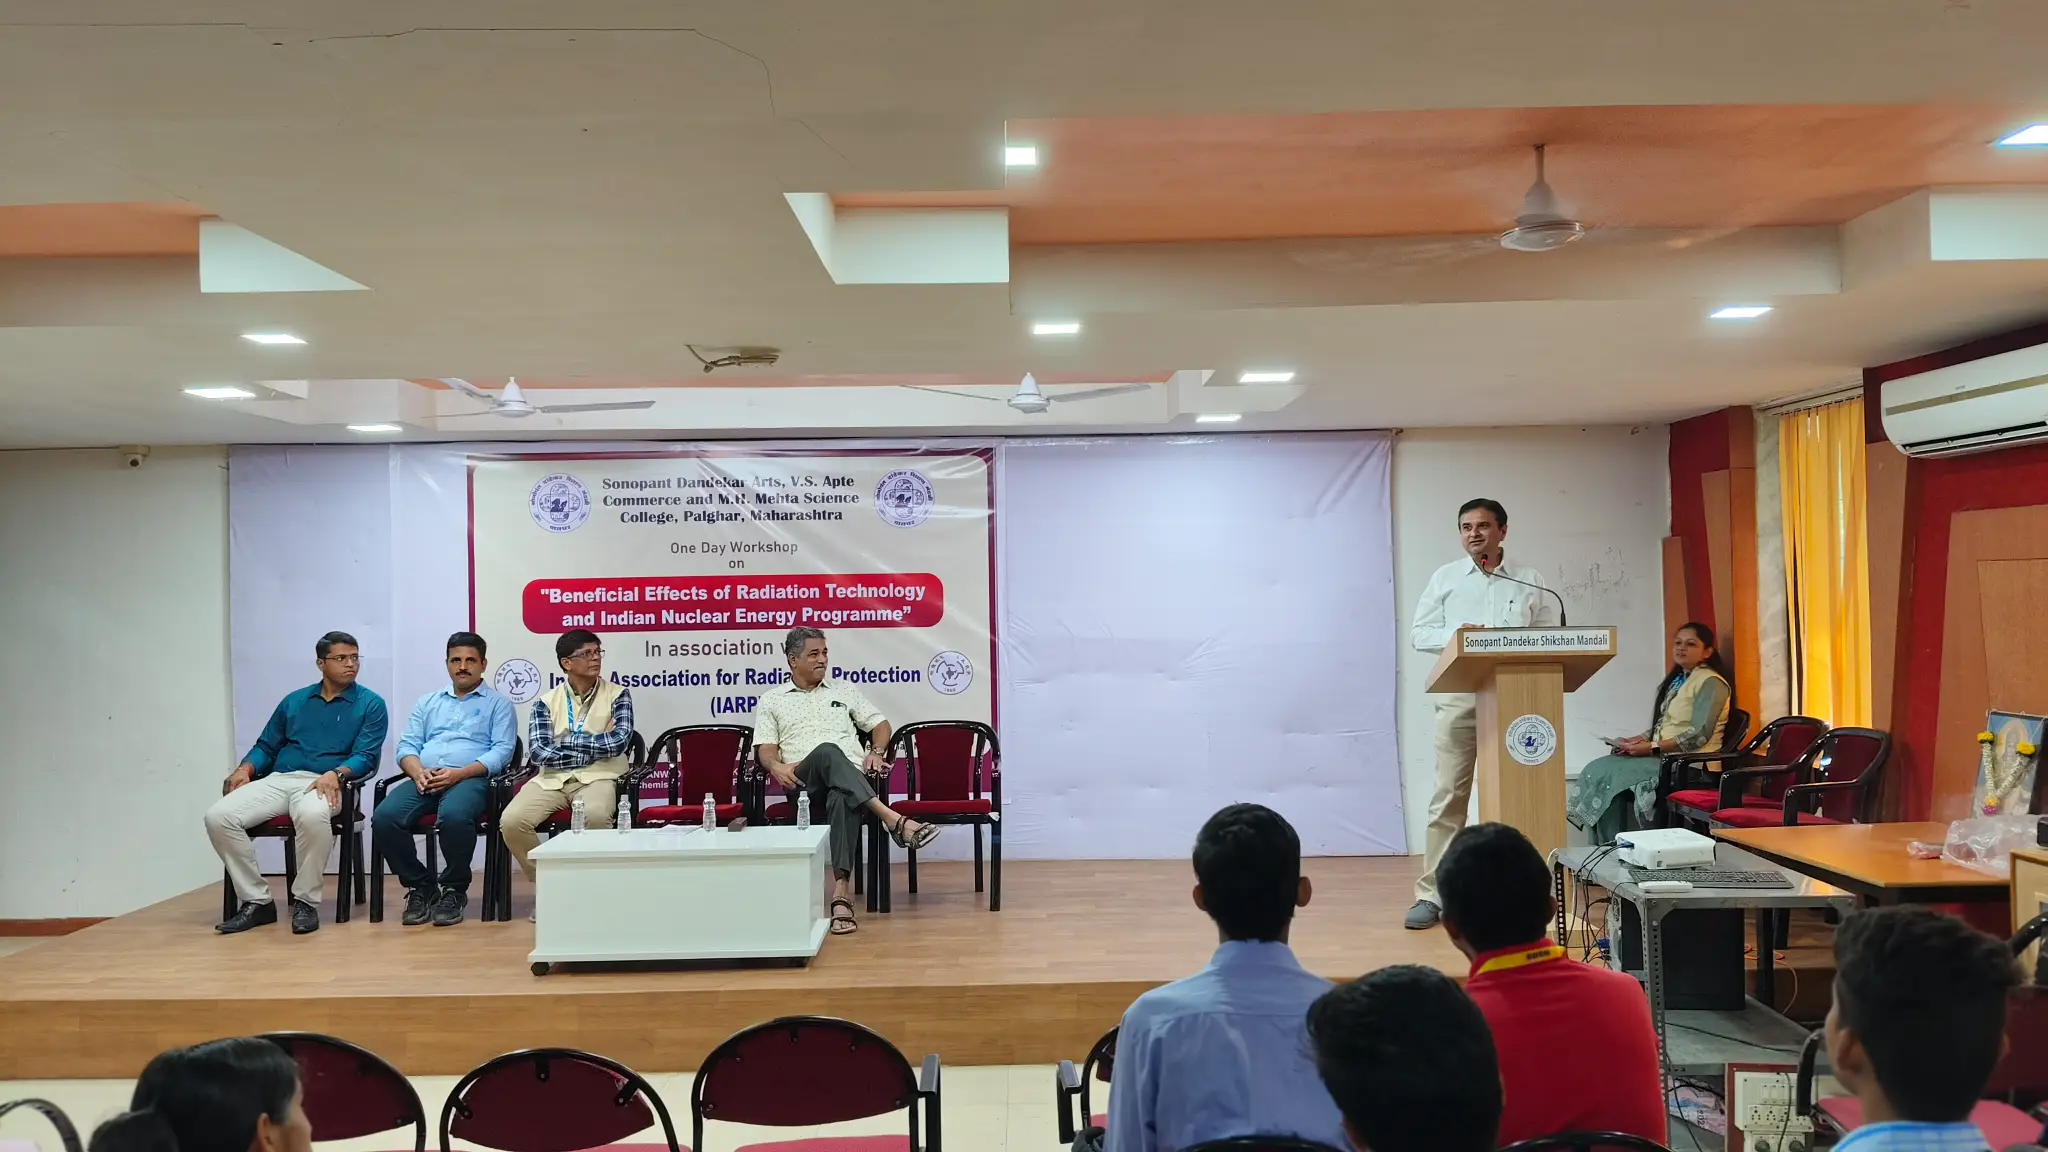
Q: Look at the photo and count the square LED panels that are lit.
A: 9